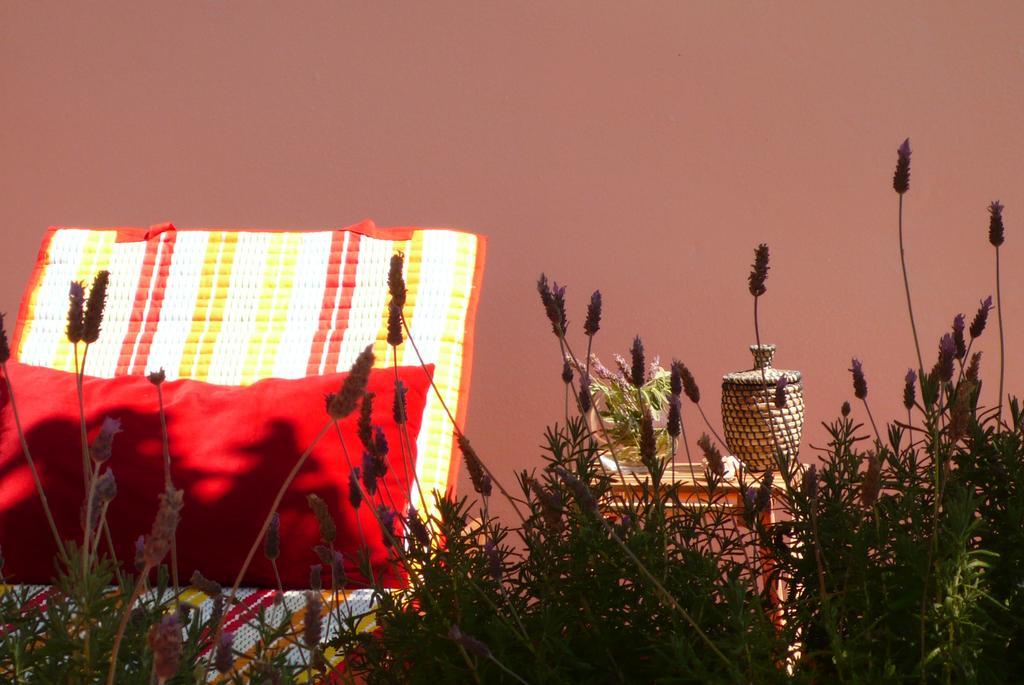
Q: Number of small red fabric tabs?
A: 2